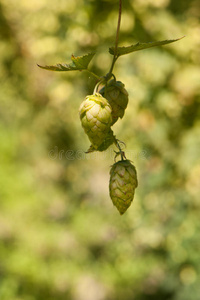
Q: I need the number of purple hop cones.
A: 0